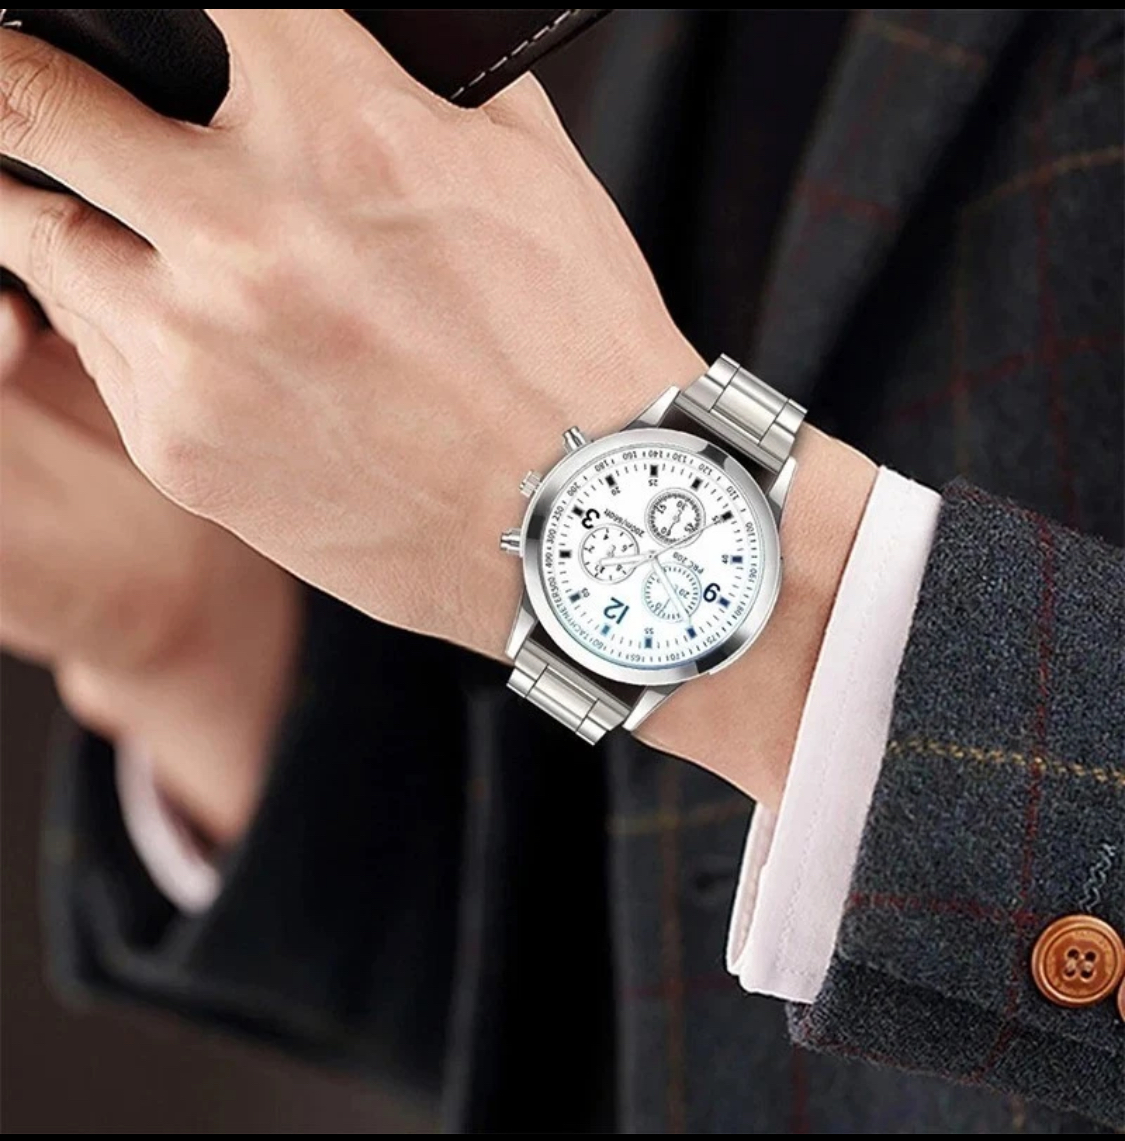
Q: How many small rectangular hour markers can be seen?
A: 12